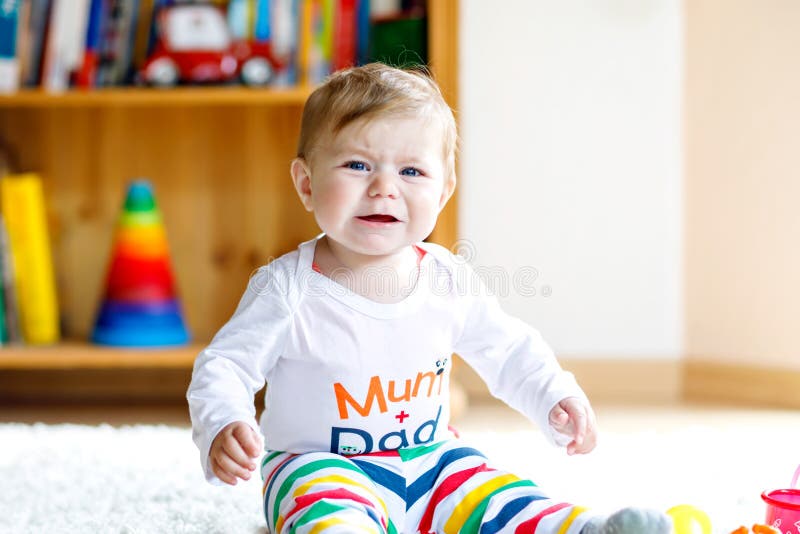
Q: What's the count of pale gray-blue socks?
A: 1